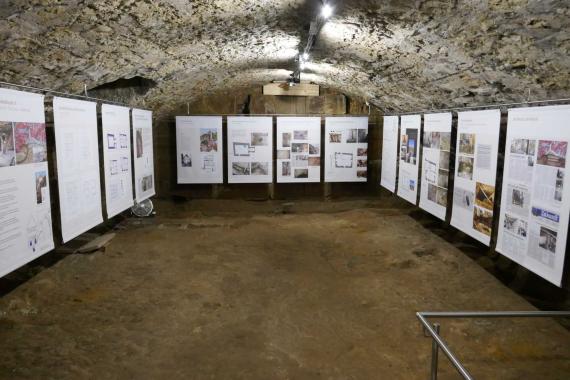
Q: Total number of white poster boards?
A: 13